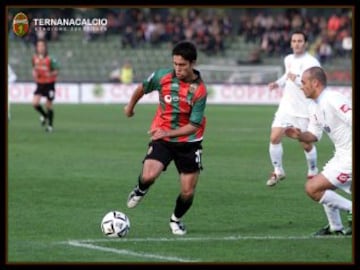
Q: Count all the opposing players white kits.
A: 2